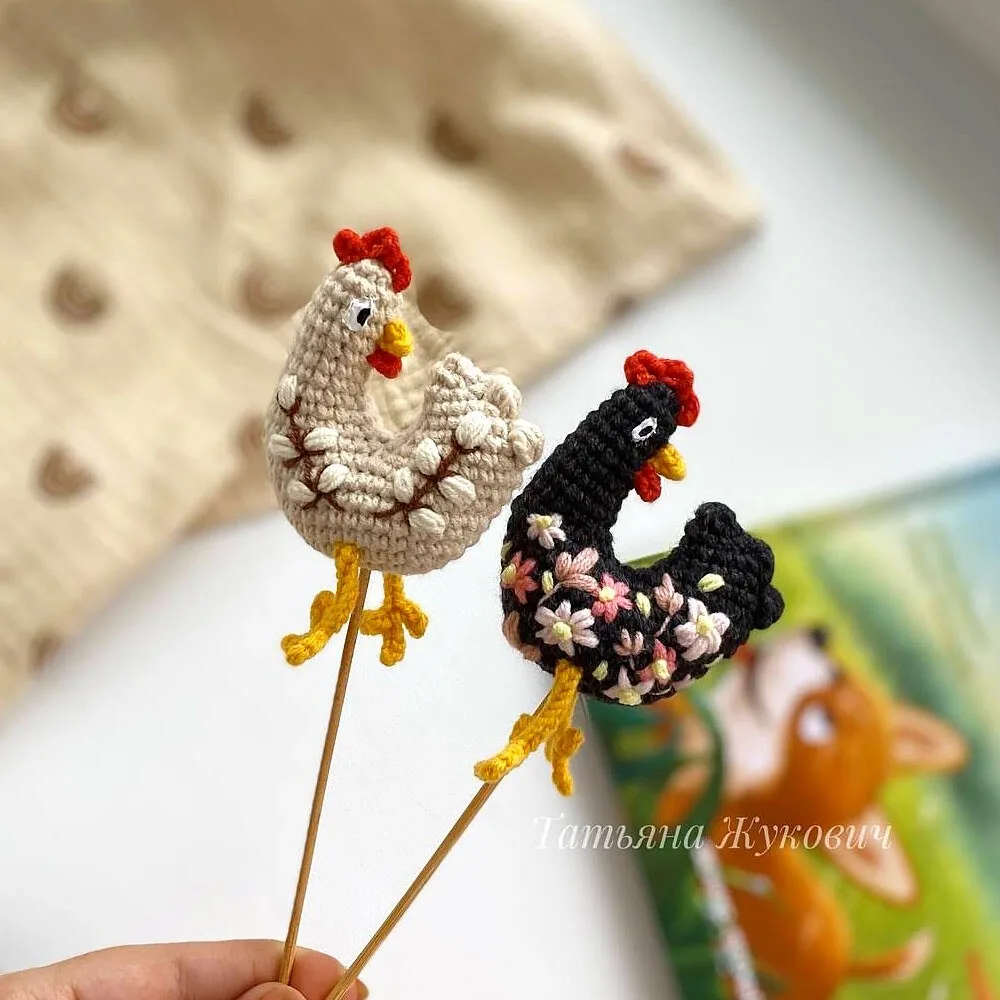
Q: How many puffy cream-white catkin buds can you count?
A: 10